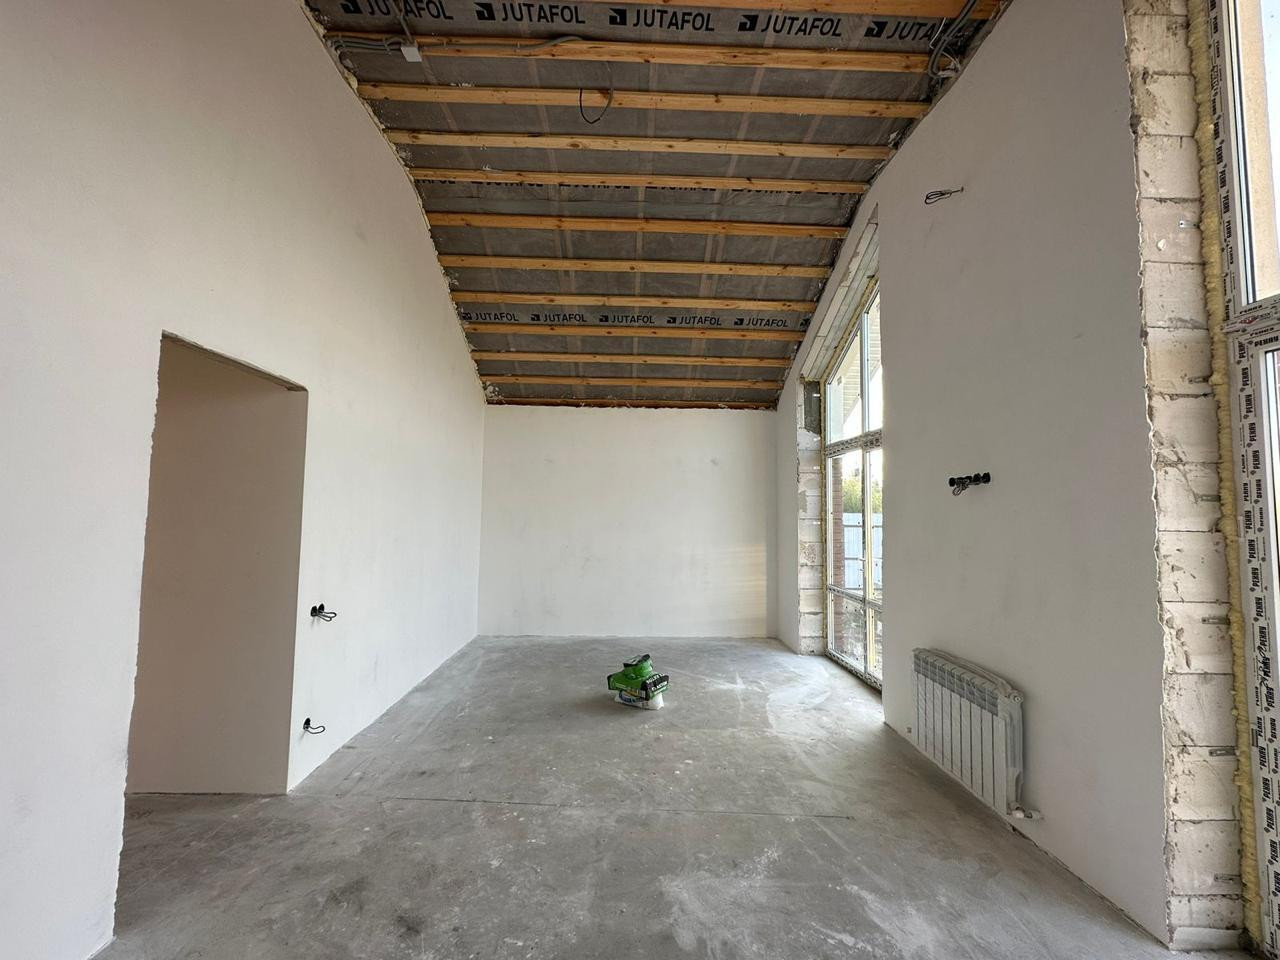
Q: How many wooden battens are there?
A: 12